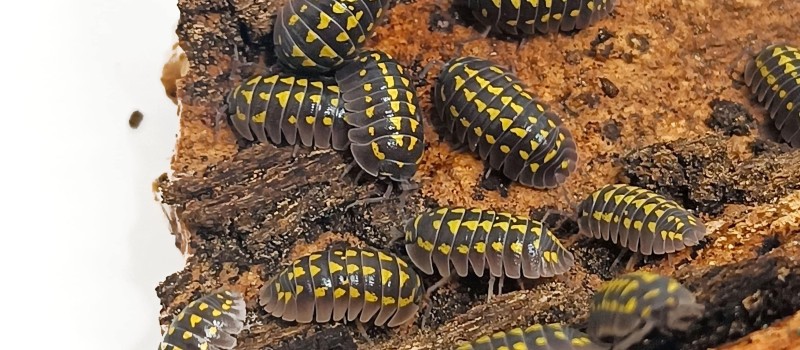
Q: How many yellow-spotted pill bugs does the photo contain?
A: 12